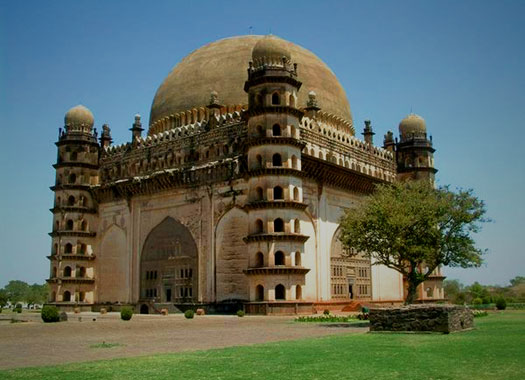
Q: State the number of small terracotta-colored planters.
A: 4